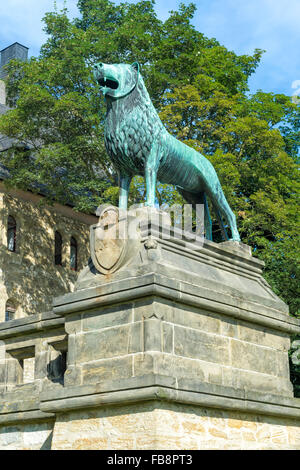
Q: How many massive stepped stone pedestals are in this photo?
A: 1